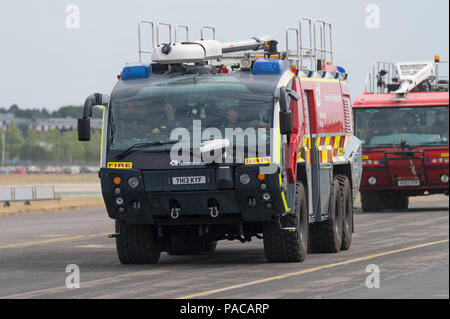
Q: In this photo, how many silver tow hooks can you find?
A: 2